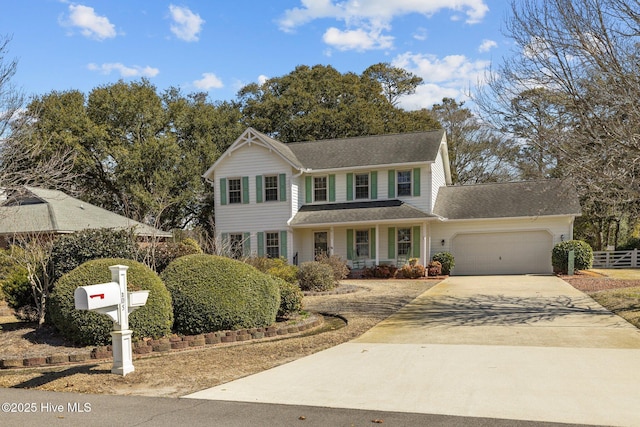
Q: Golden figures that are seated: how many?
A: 0